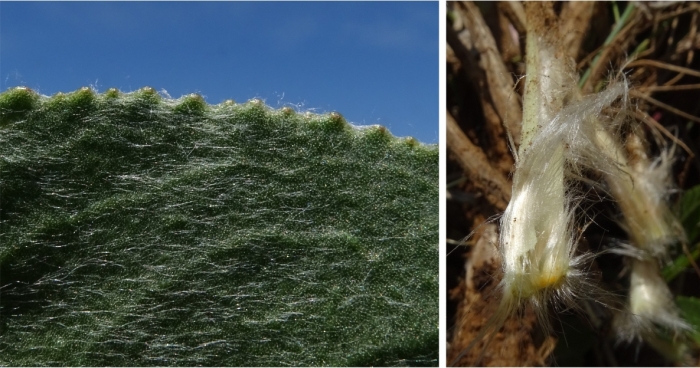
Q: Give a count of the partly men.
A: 0